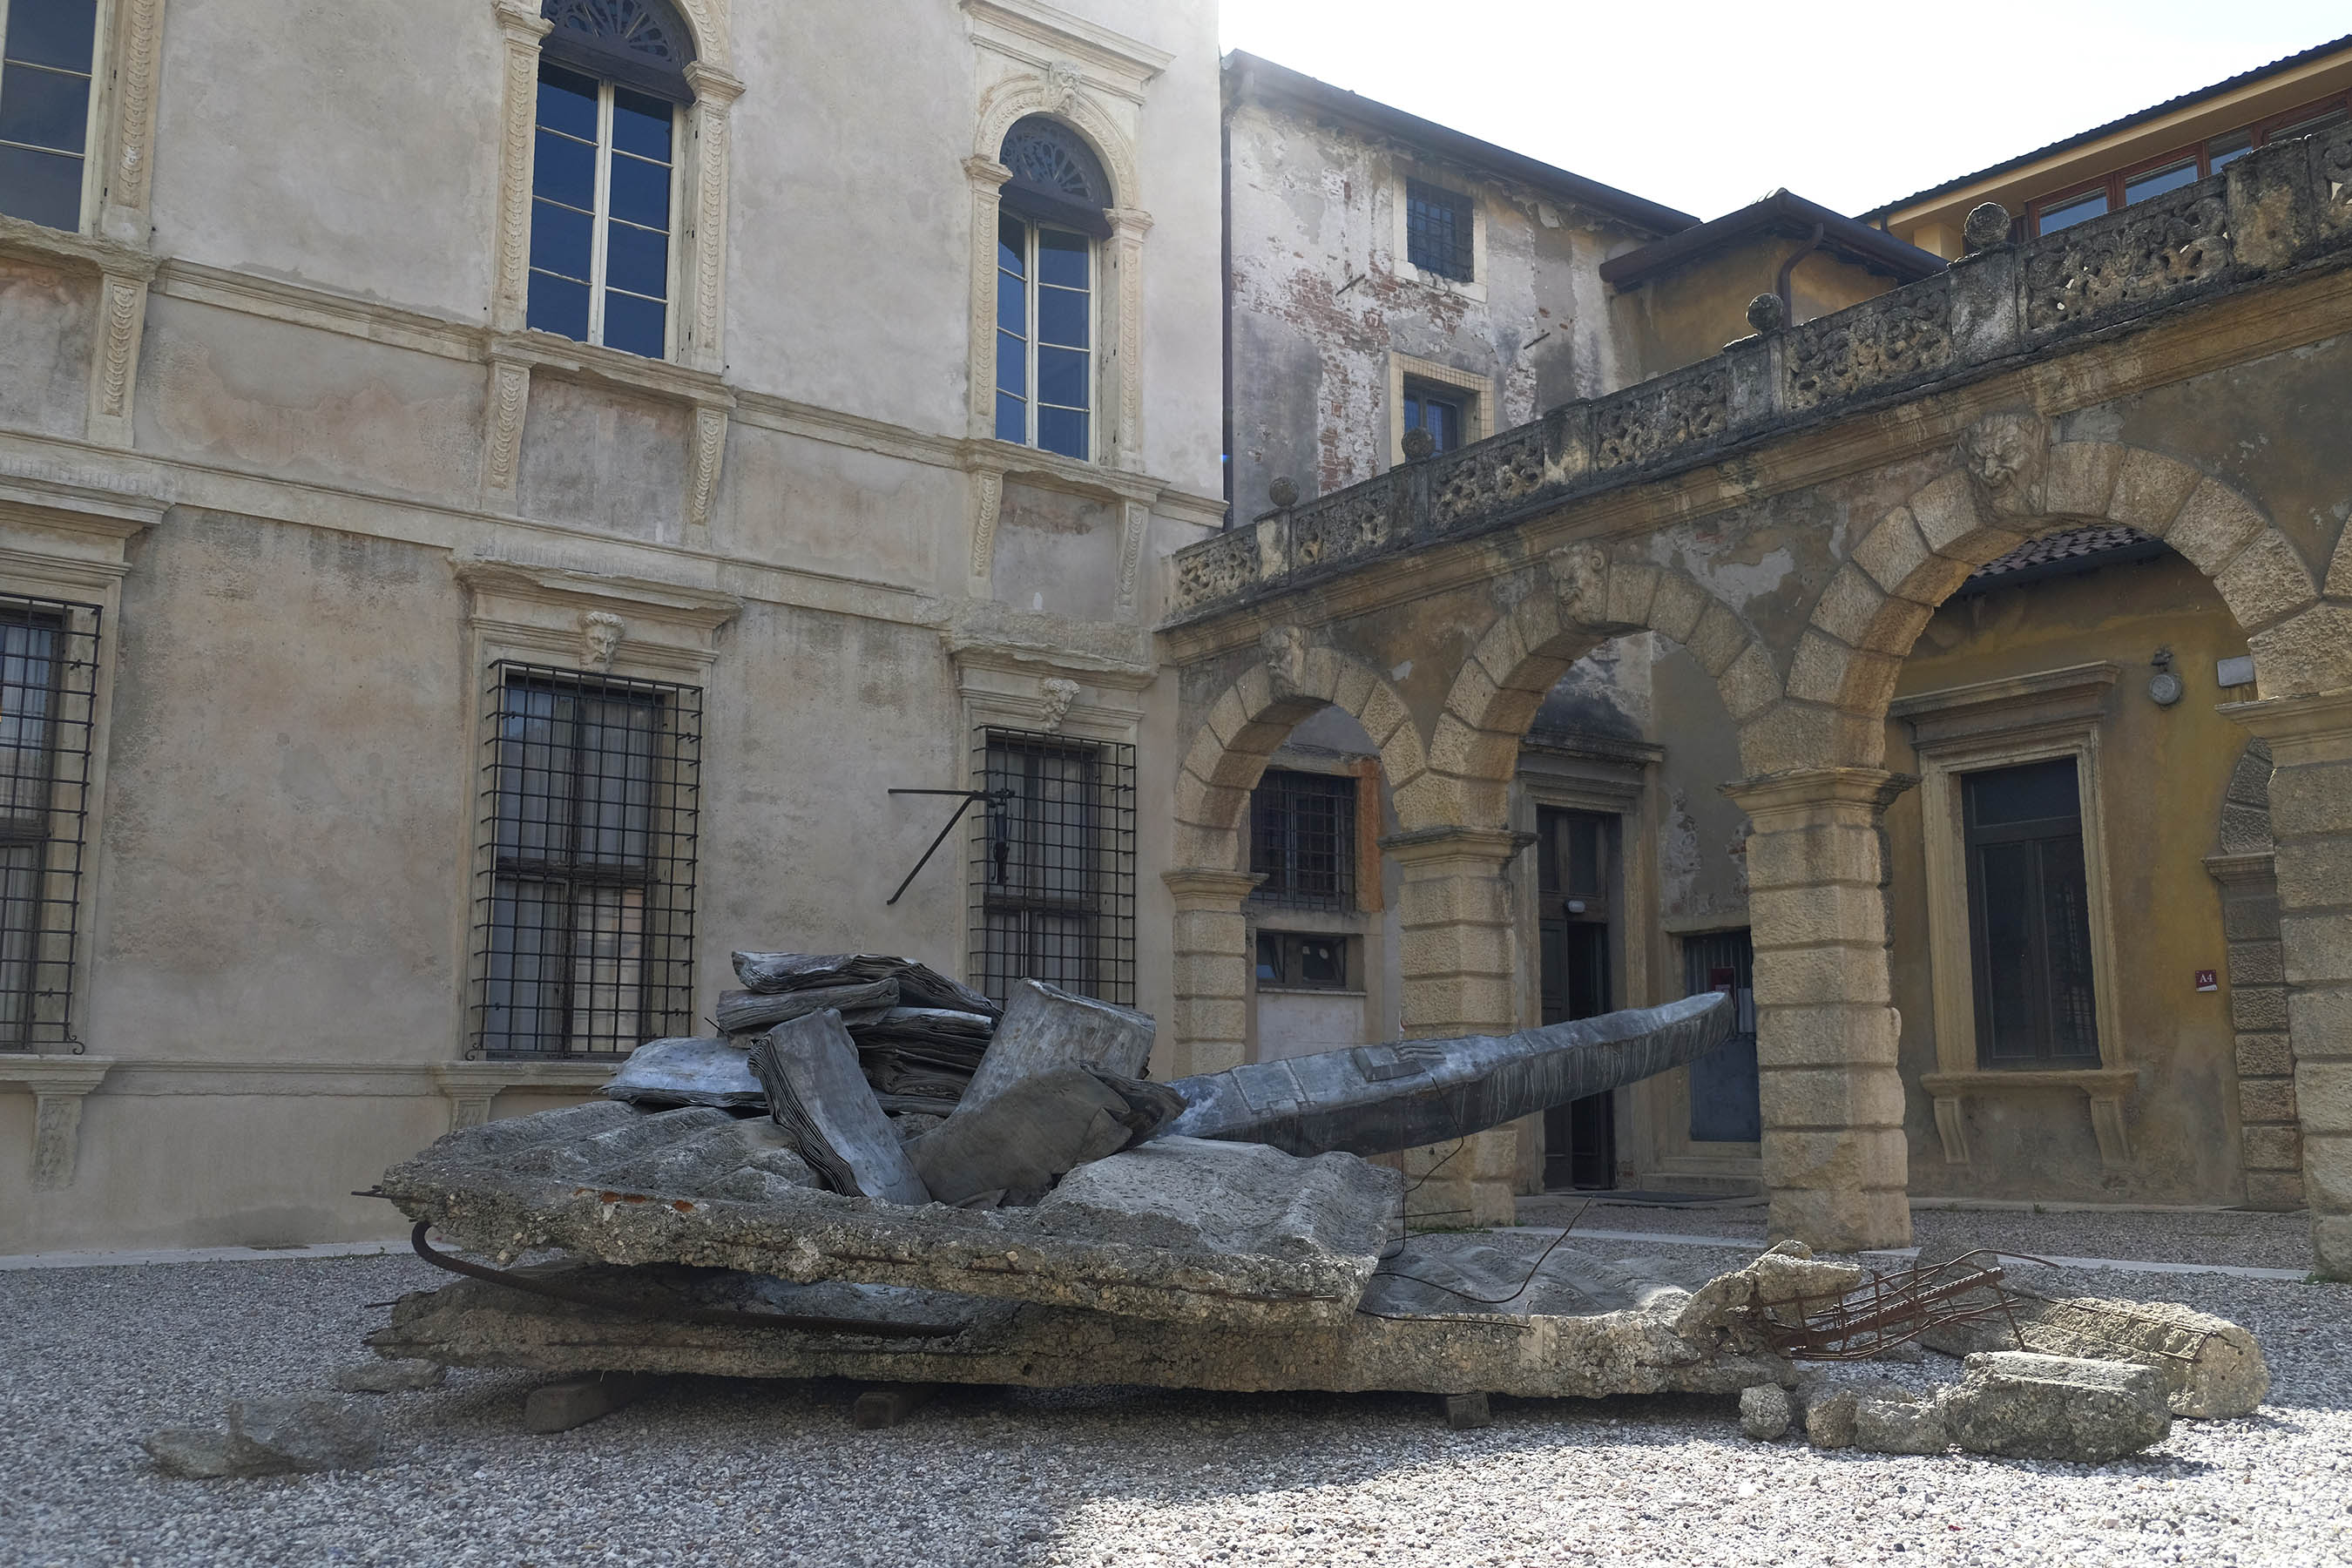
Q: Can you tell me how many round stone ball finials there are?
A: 4